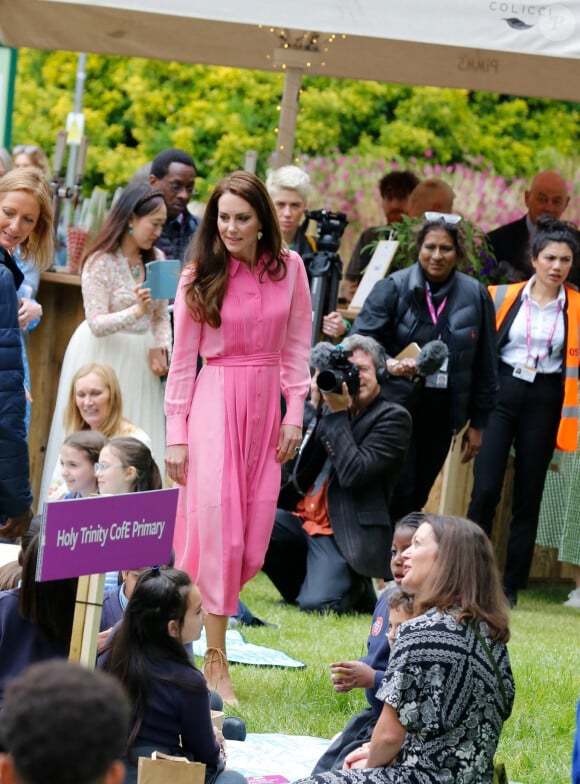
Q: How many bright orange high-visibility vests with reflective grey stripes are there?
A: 1